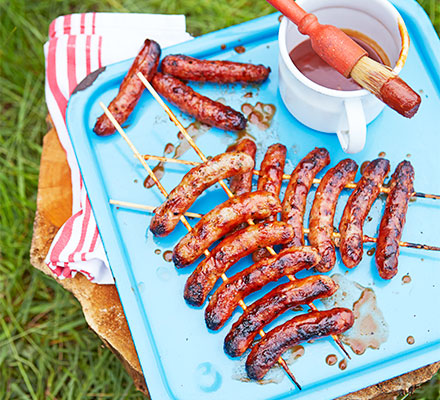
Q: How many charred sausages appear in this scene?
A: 15